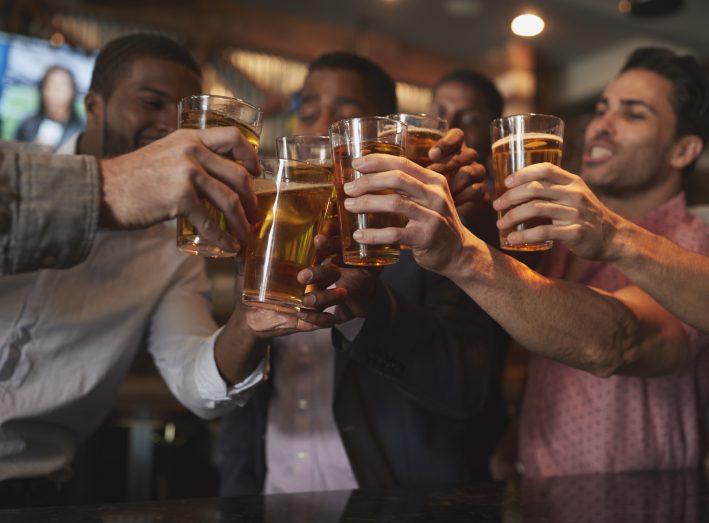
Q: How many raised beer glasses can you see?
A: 6